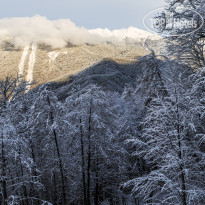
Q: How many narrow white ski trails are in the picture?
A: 2